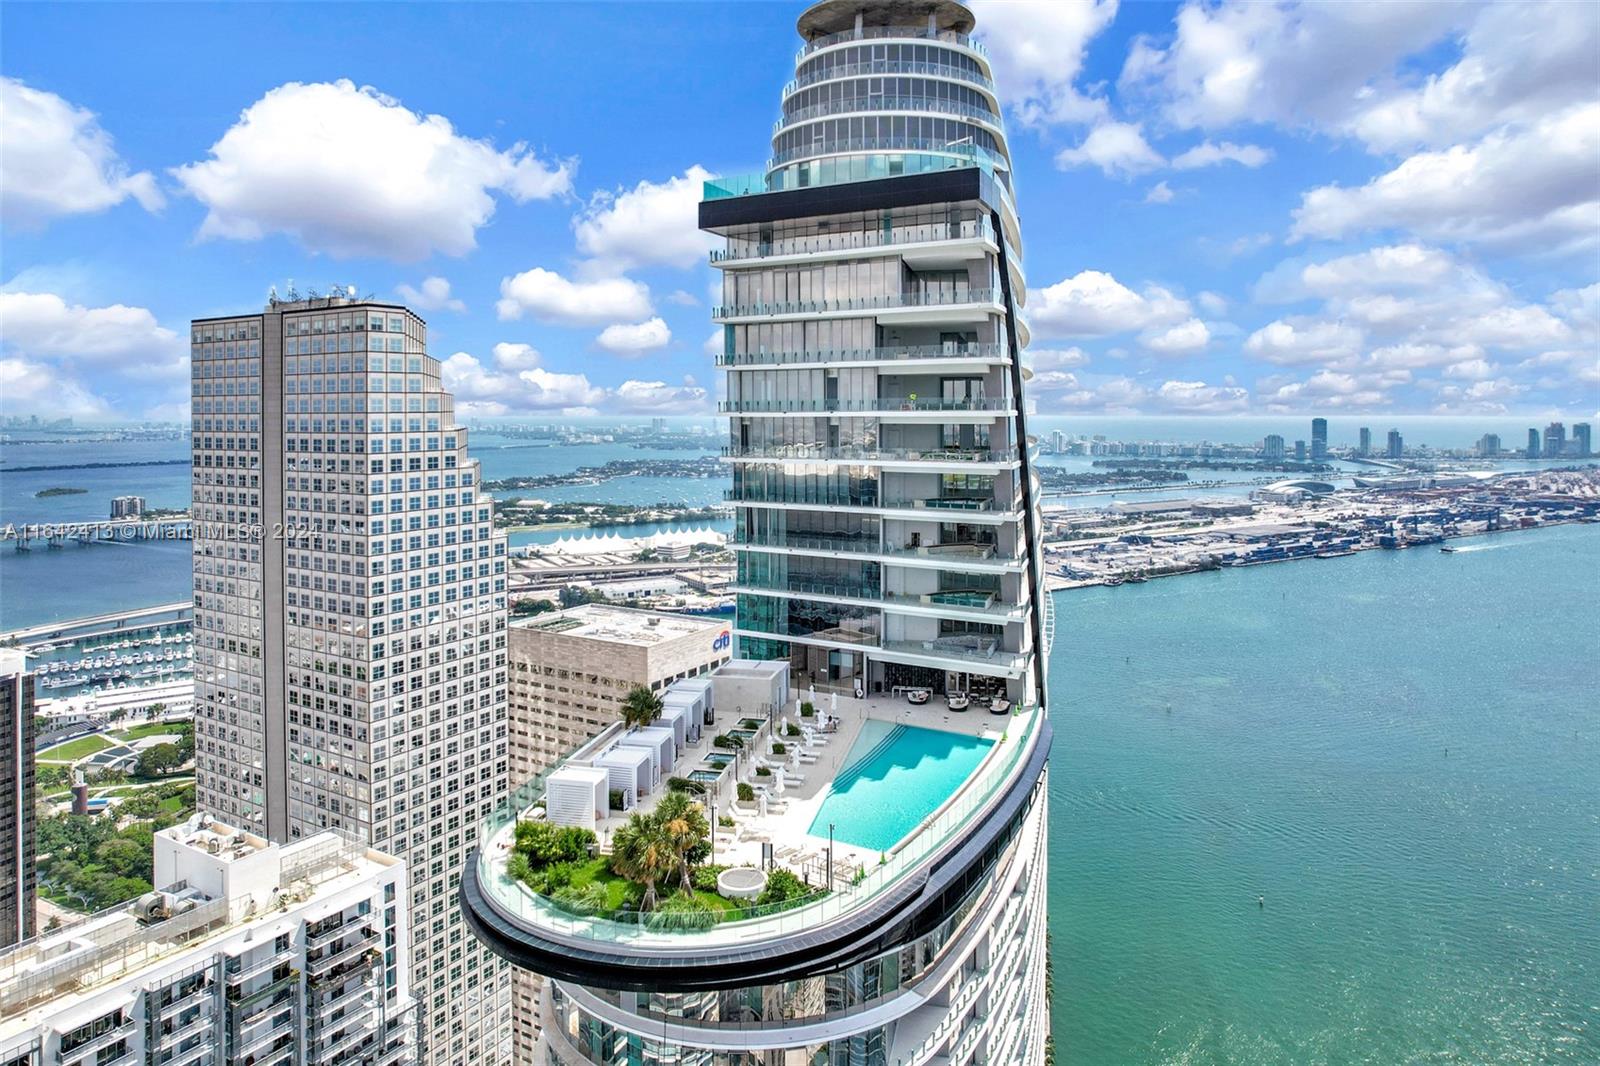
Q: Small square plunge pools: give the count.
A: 4